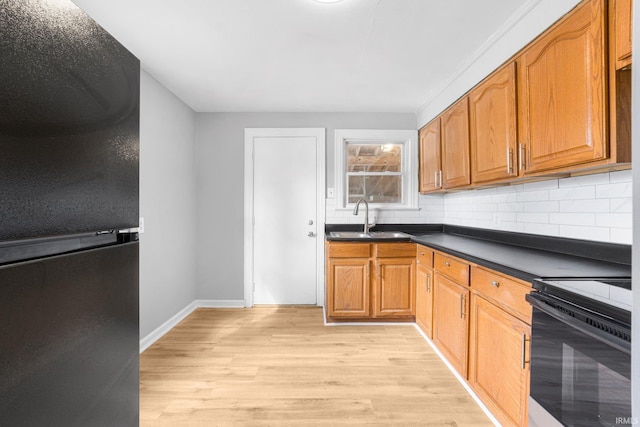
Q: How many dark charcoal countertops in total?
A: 1